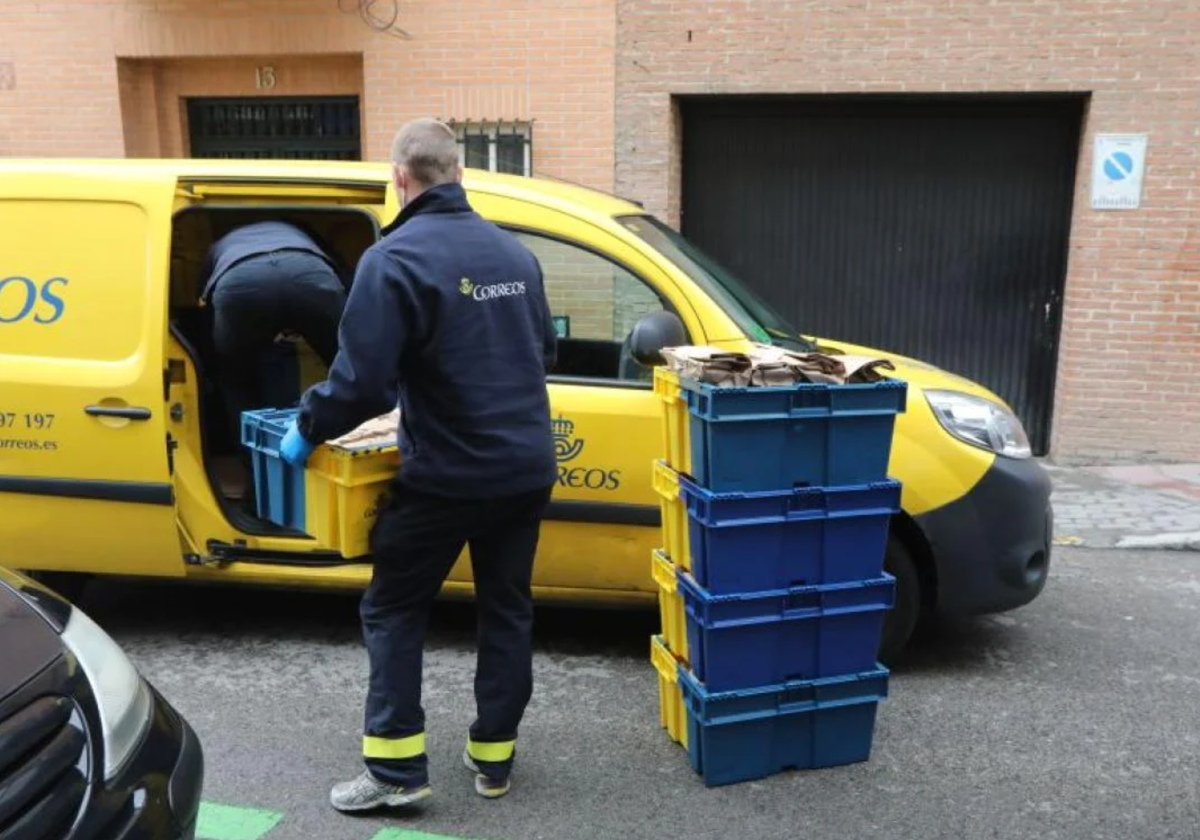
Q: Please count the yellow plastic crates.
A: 5